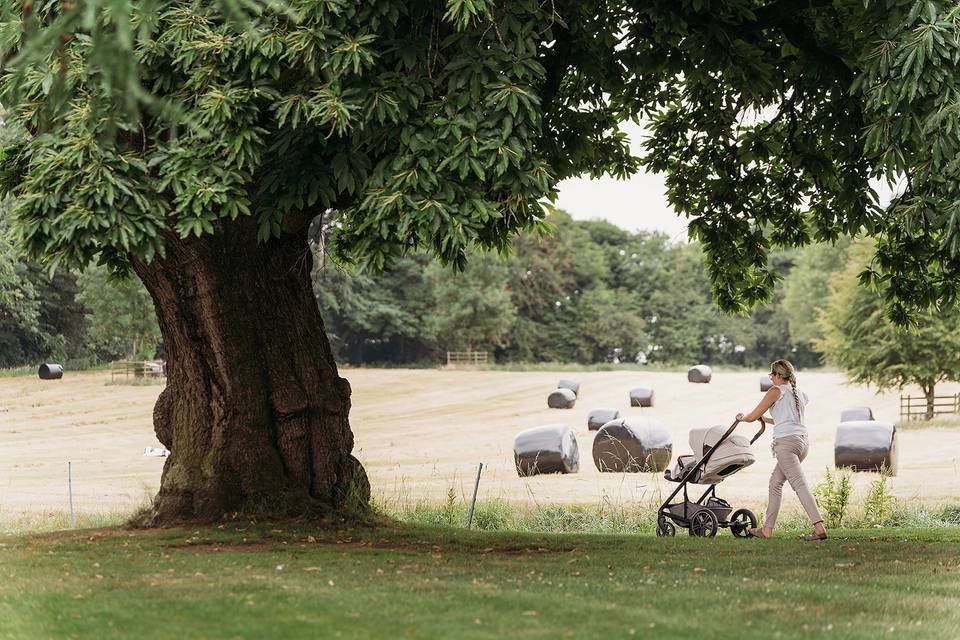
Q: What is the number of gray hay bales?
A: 11